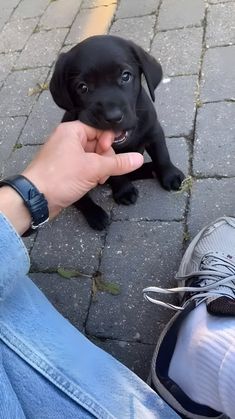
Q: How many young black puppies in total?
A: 1